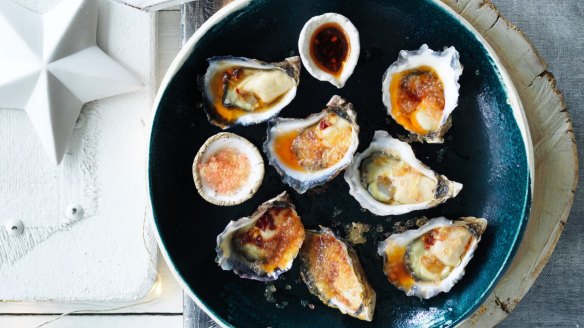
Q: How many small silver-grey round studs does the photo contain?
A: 2